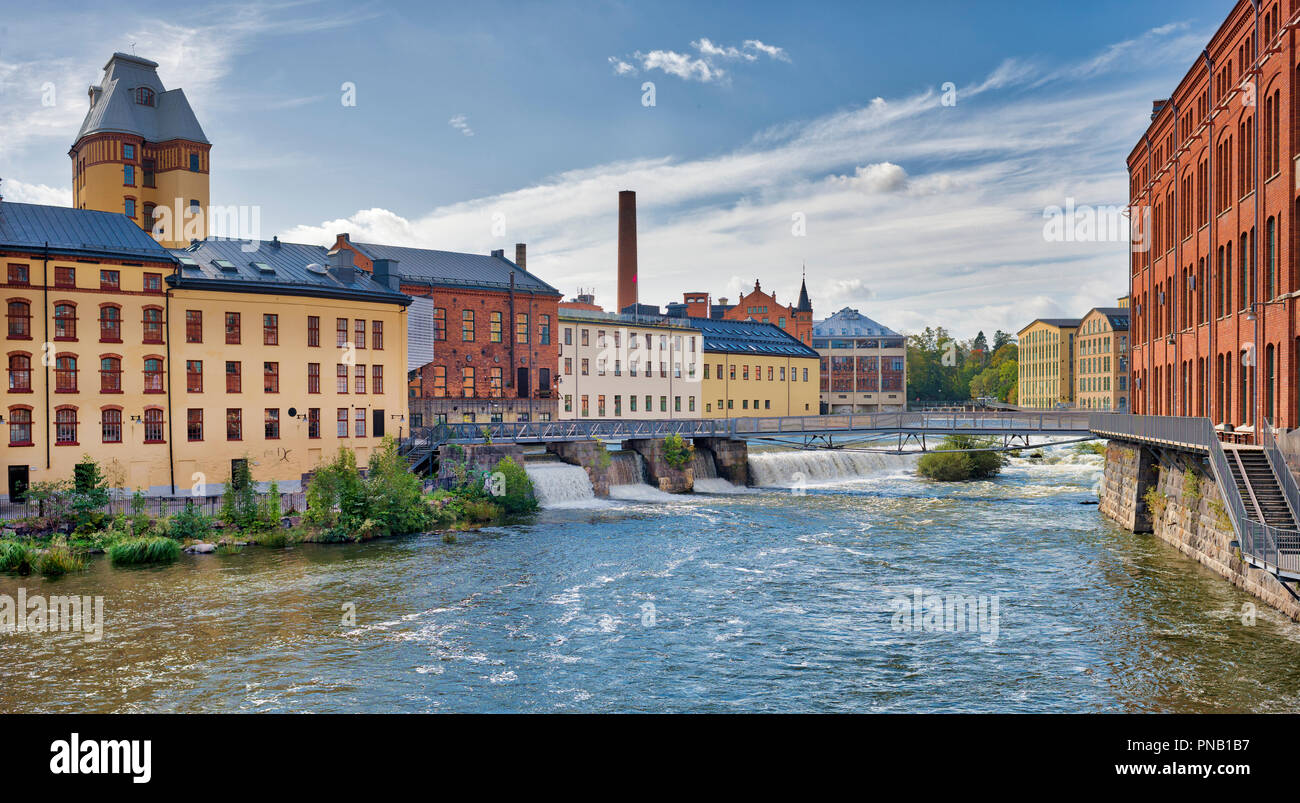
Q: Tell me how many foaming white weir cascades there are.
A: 4